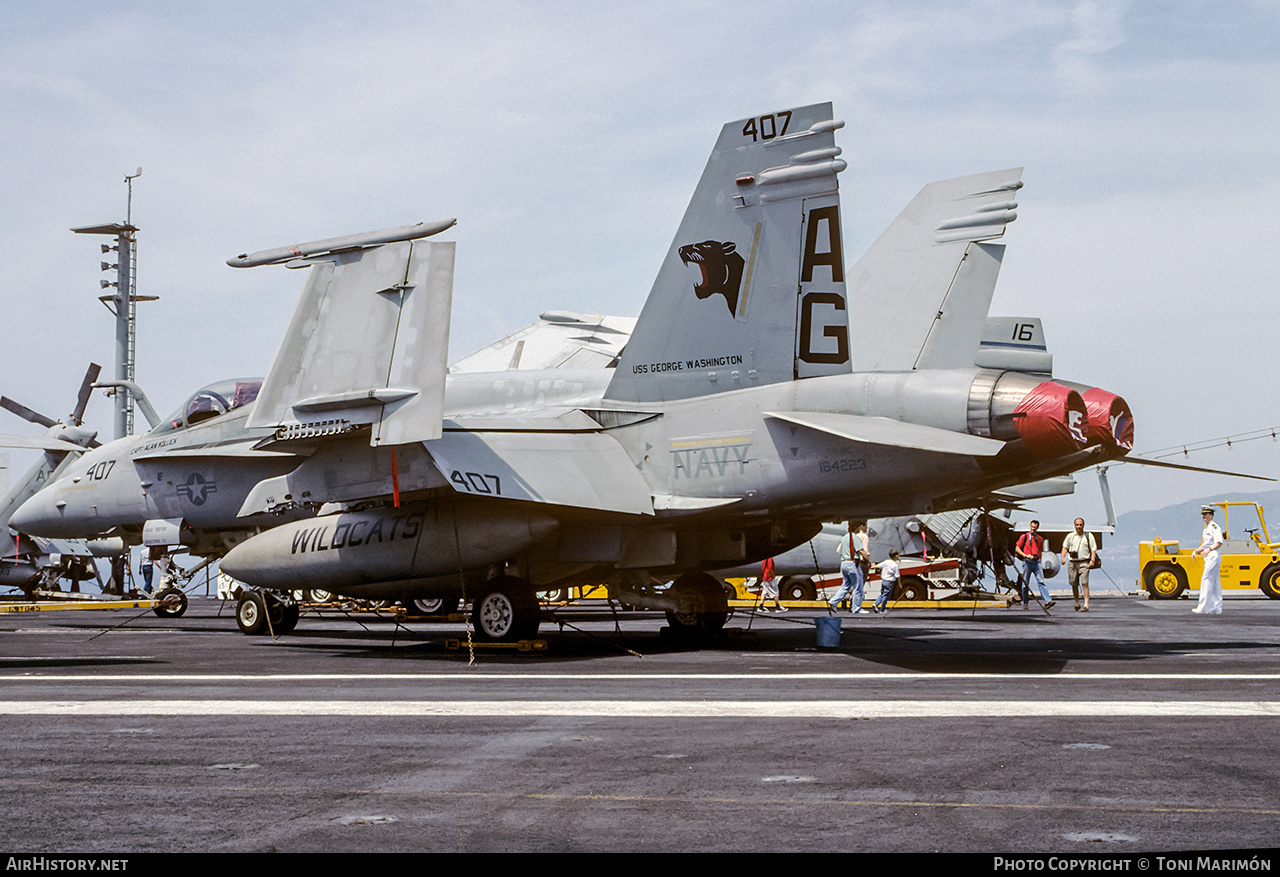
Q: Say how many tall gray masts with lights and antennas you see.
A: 1